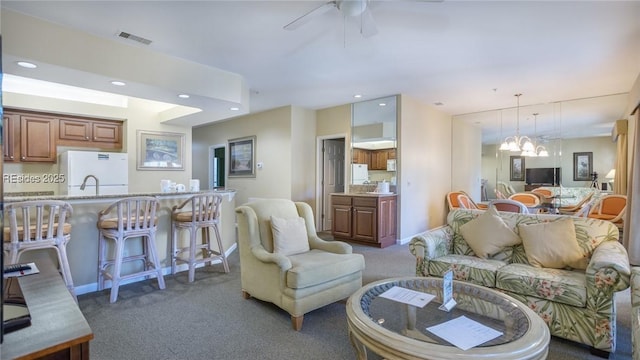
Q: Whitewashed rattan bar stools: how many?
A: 3